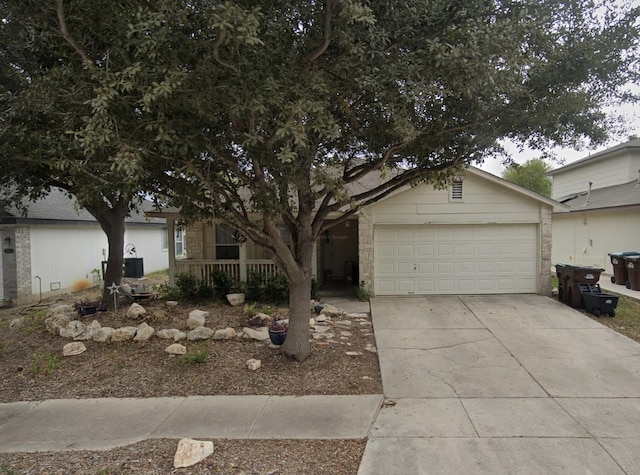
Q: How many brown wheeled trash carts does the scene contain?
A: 4